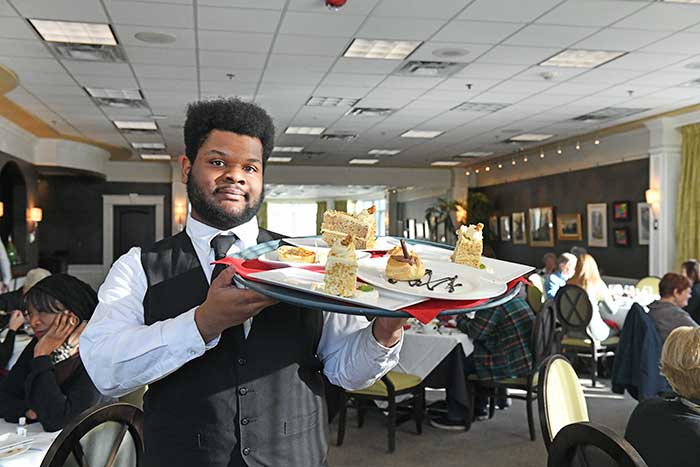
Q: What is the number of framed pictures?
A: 9